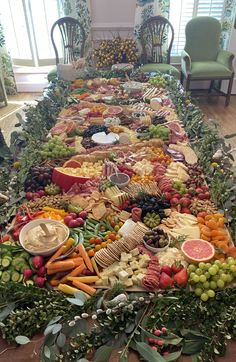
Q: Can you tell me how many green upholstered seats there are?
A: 3